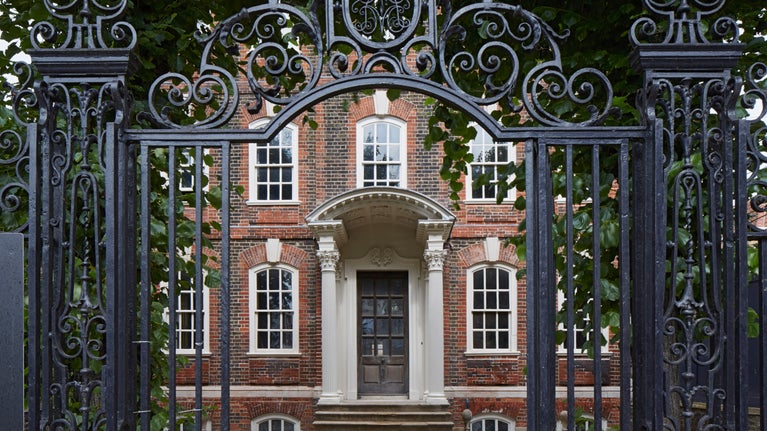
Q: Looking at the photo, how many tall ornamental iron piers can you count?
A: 2